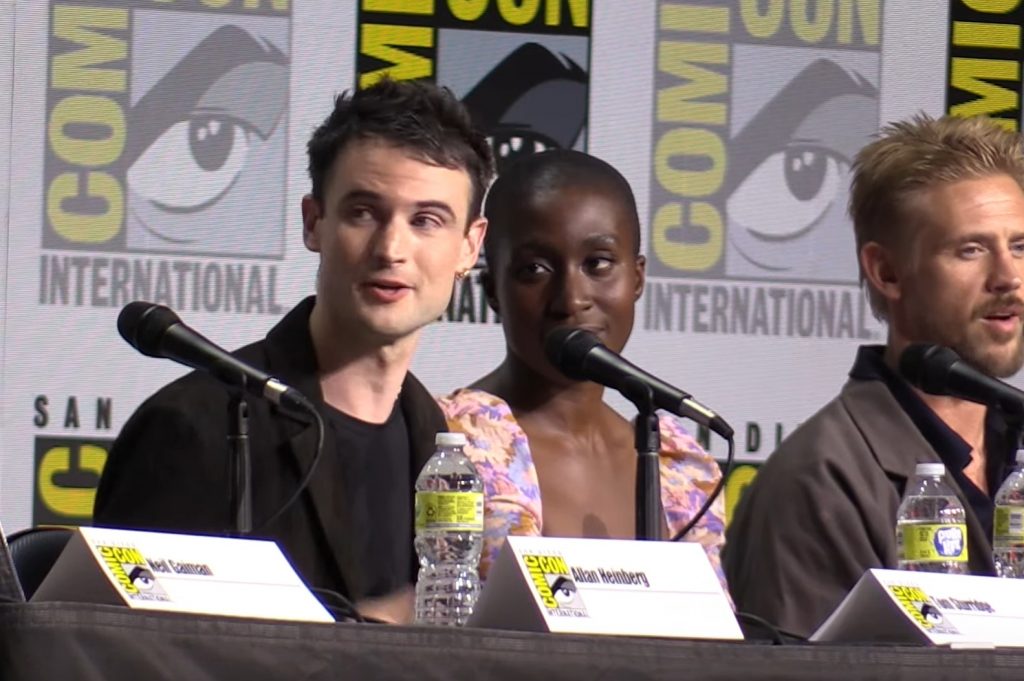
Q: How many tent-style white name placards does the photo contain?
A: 3